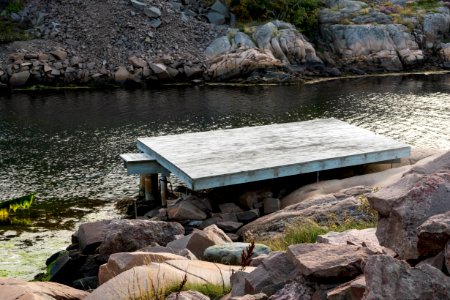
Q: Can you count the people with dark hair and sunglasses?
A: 0